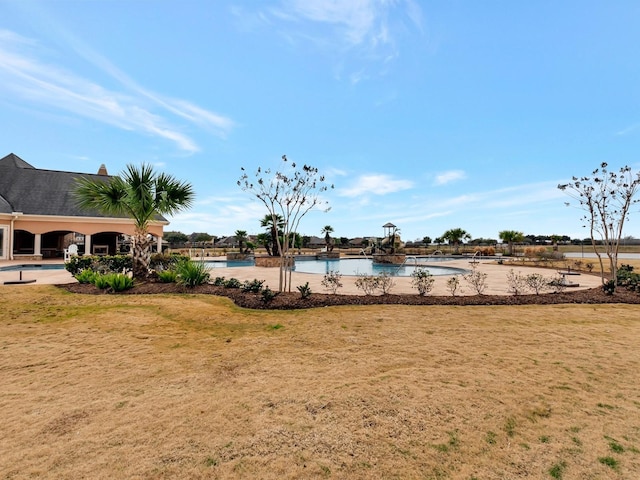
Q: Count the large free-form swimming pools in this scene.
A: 1